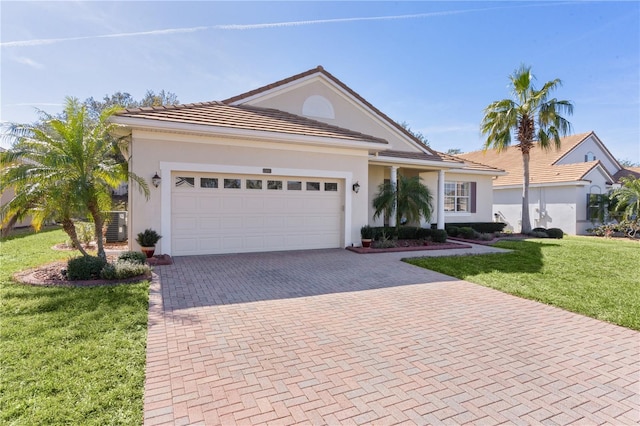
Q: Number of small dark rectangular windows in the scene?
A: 8